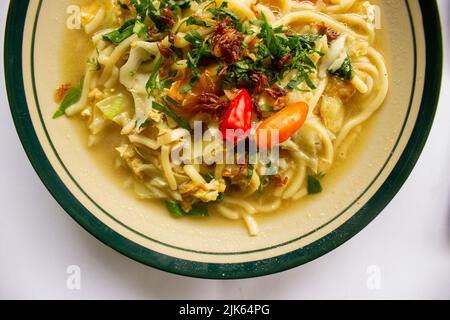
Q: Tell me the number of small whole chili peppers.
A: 2